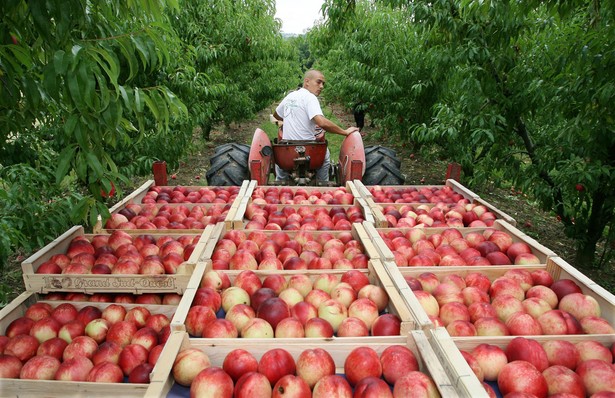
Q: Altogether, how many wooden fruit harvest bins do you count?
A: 15